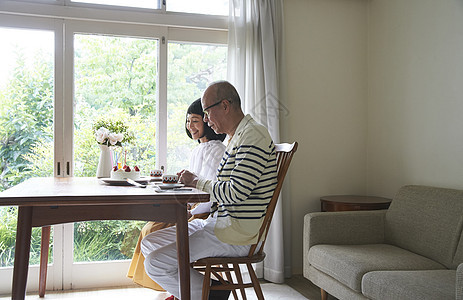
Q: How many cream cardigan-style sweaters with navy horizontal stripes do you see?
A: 1